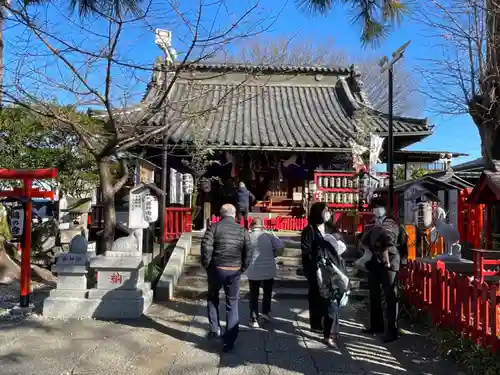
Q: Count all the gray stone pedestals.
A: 2